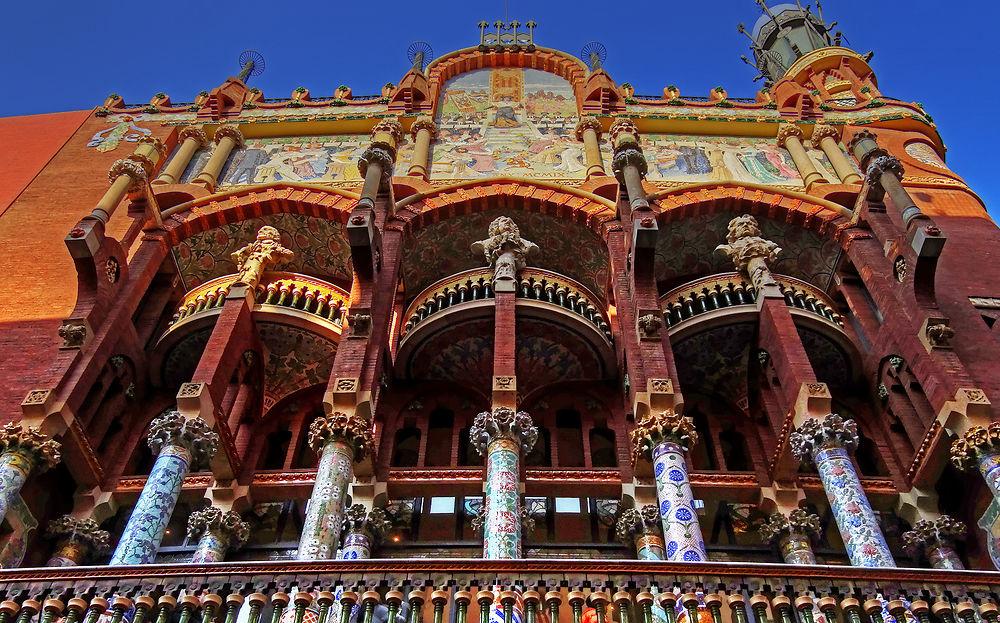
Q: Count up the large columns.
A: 7